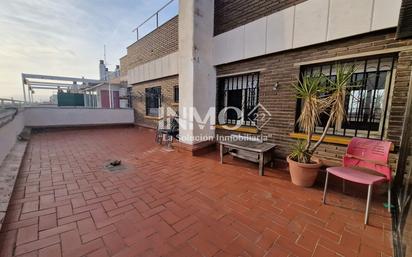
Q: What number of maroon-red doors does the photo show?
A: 2